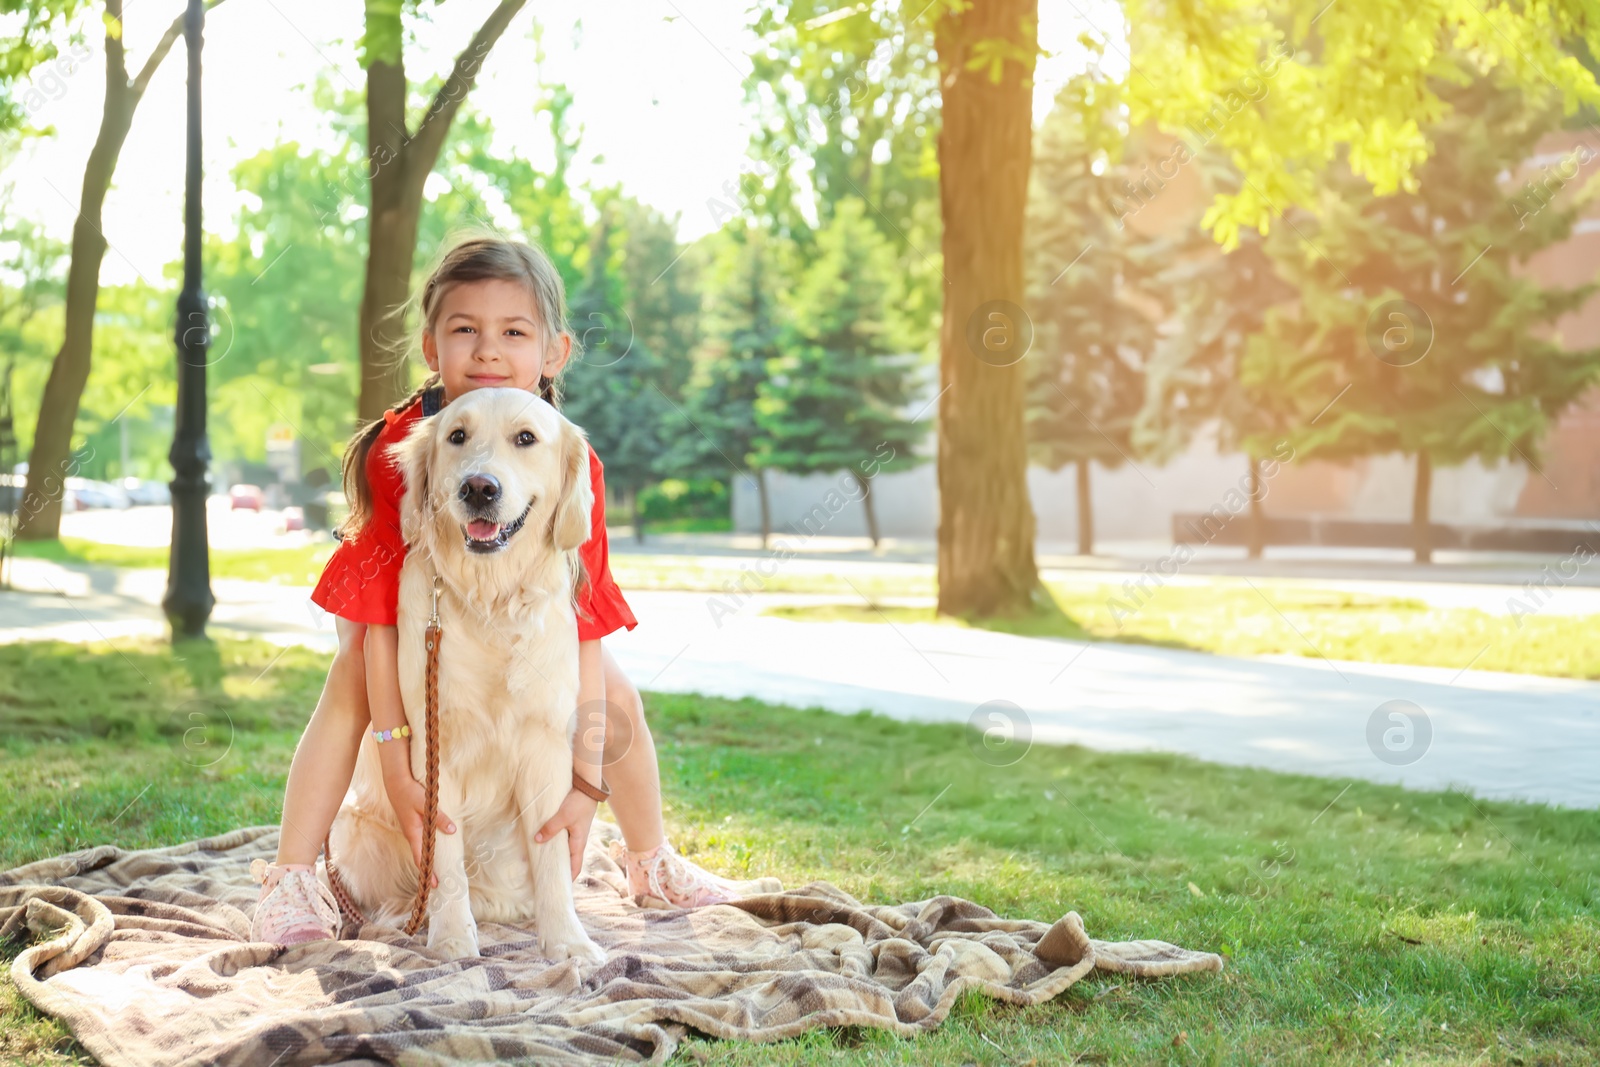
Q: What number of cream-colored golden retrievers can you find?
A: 1